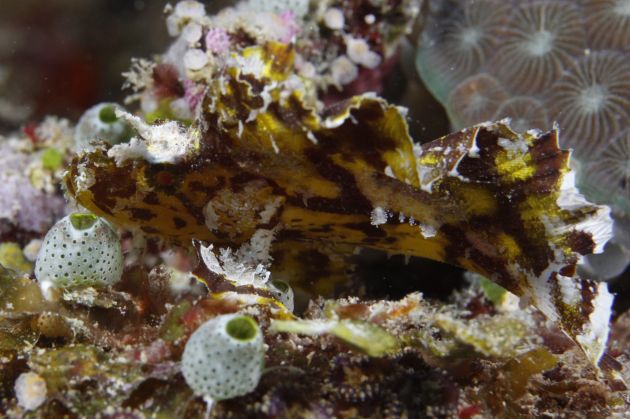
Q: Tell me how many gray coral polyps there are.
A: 7